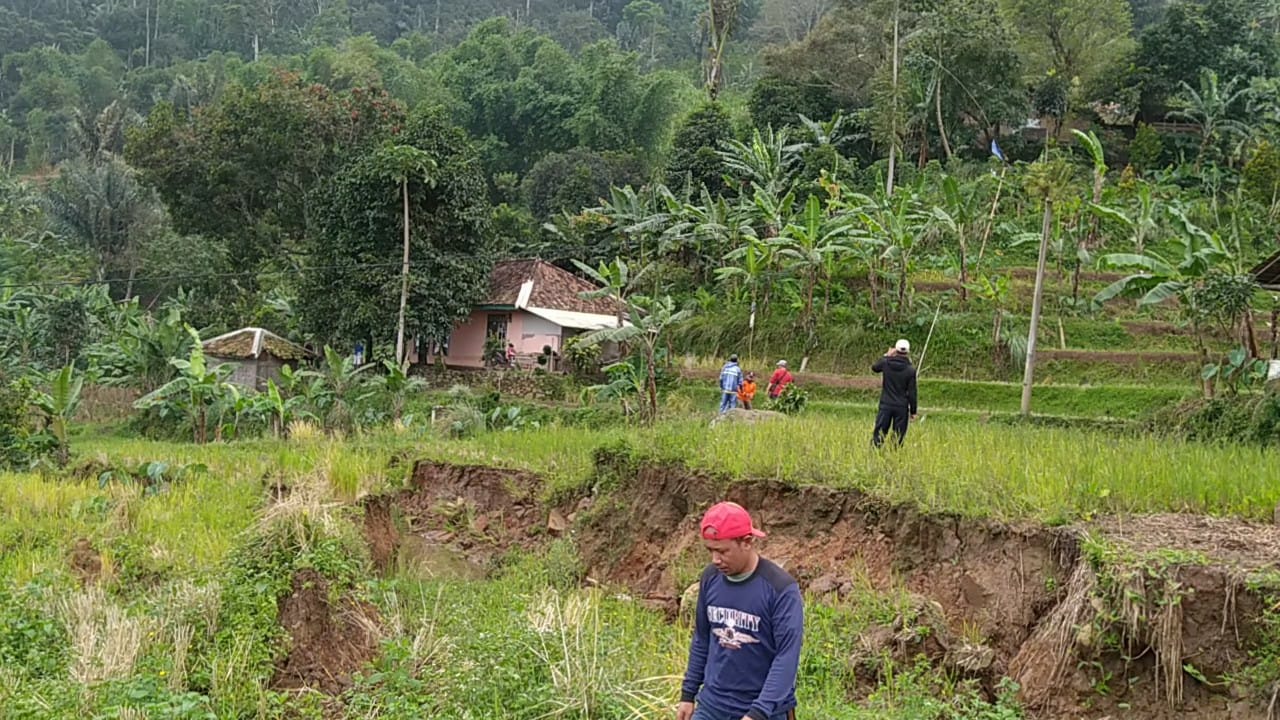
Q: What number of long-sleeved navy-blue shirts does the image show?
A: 1